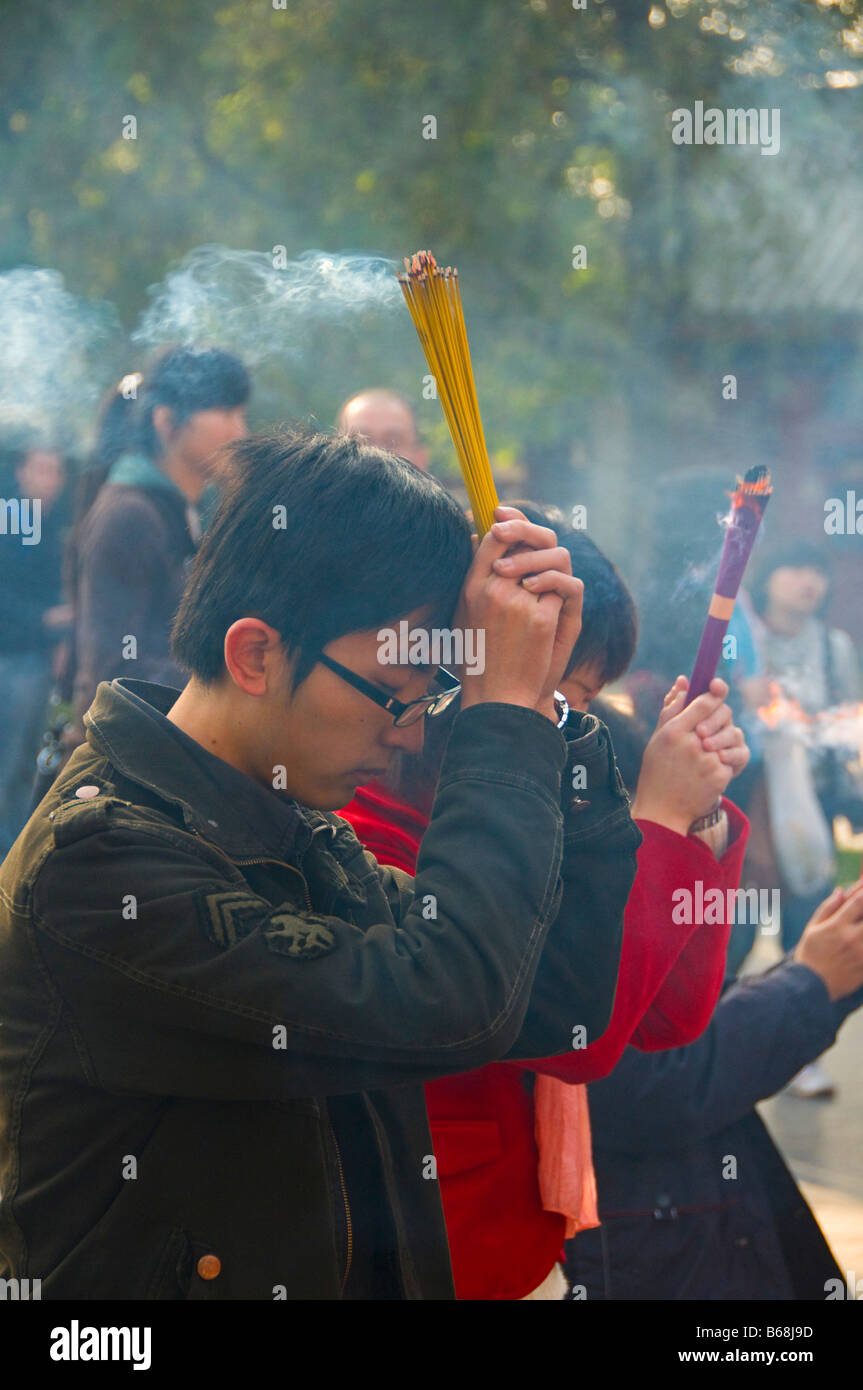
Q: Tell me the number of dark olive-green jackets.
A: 1